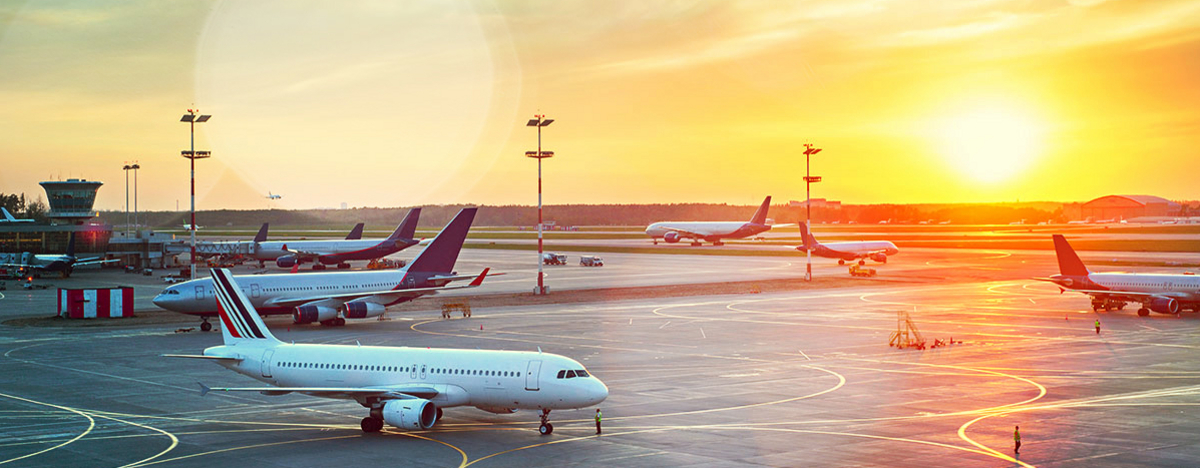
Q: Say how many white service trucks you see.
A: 2